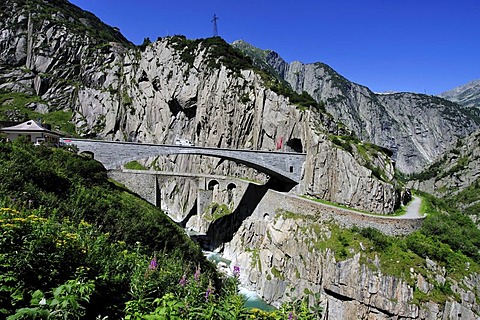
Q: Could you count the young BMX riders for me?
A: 0